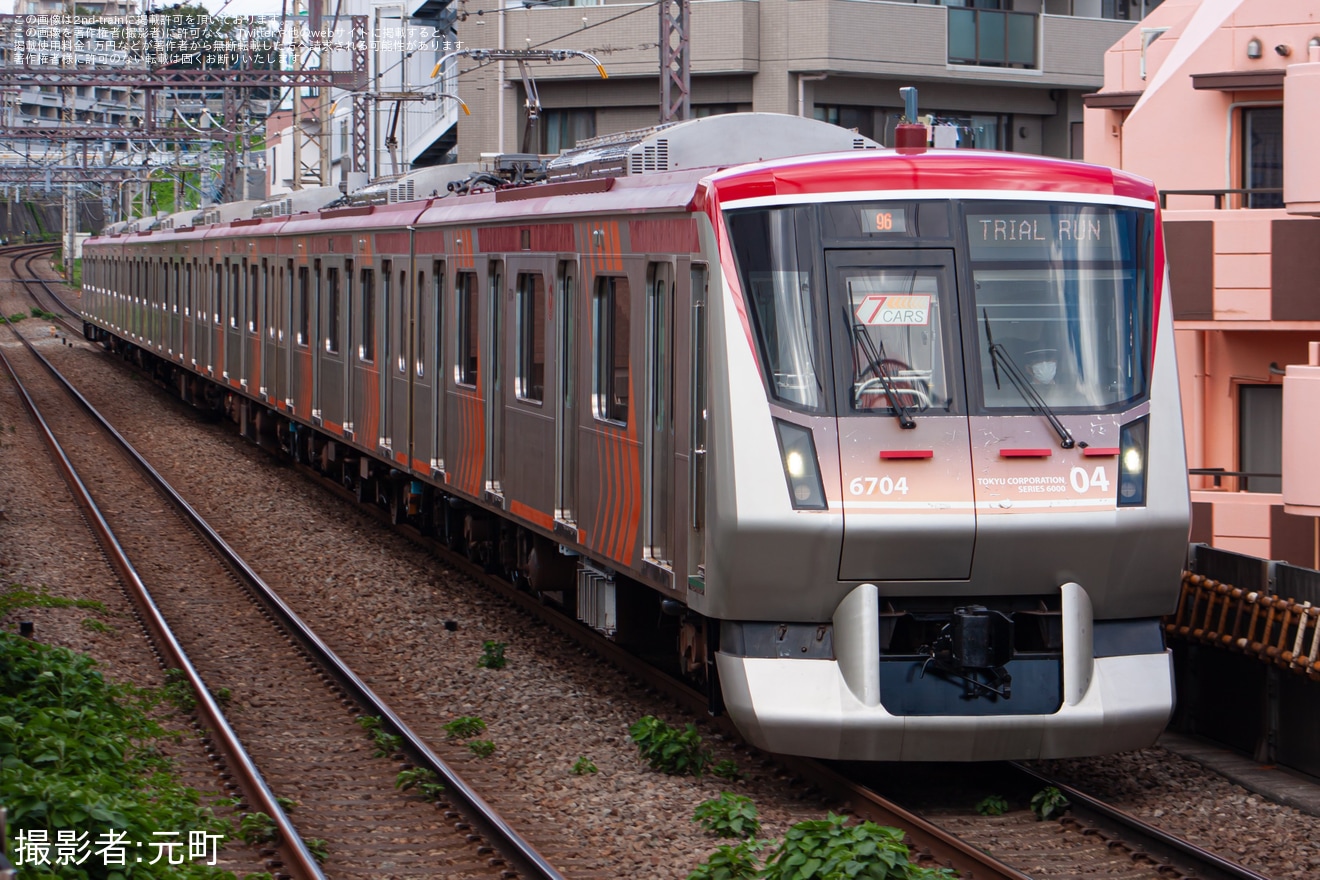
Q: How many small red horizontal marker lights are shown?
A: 3